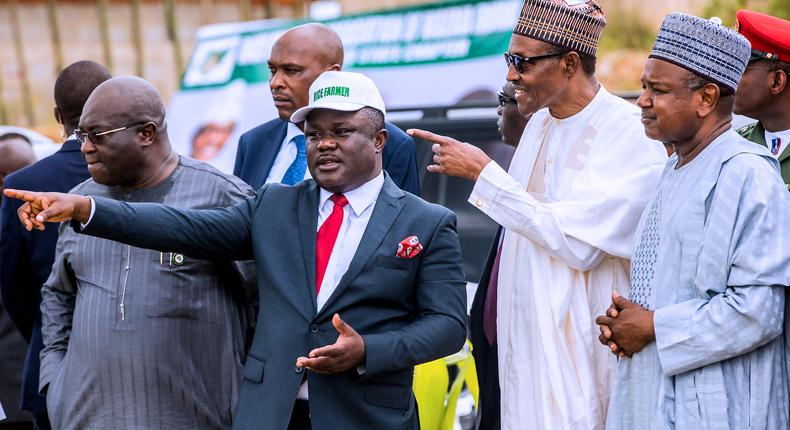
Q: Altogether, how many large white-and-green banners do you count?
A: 1